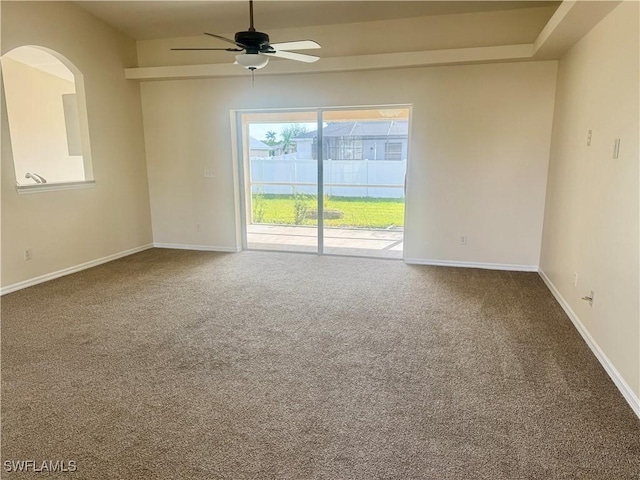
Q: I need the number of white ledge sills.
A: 1